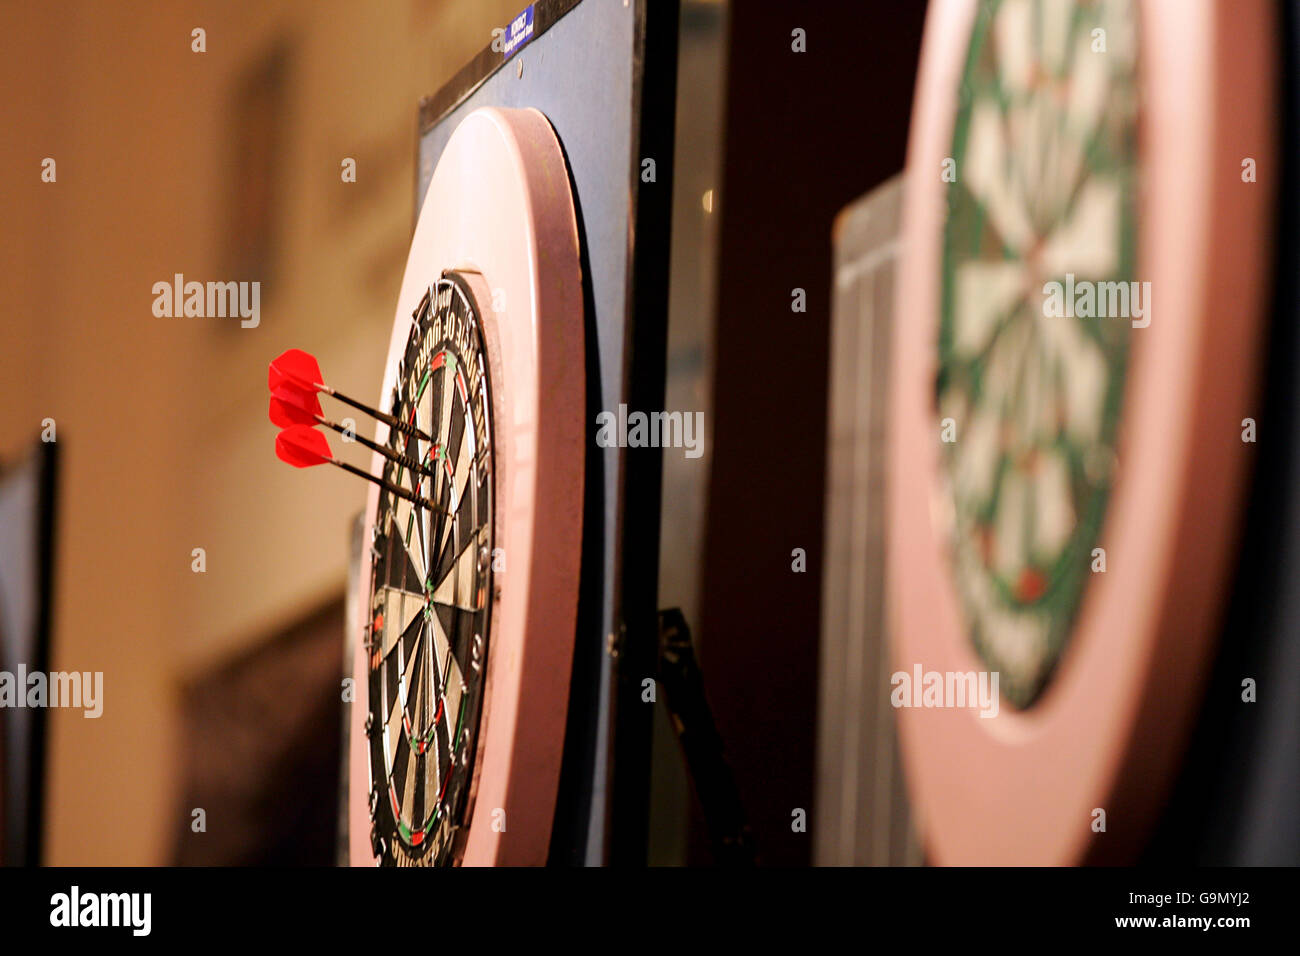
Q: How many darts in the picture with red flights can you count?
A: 3